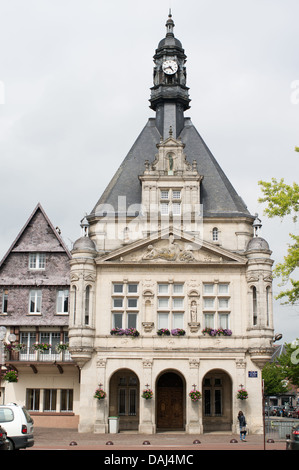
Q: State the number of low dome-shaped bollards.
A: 6